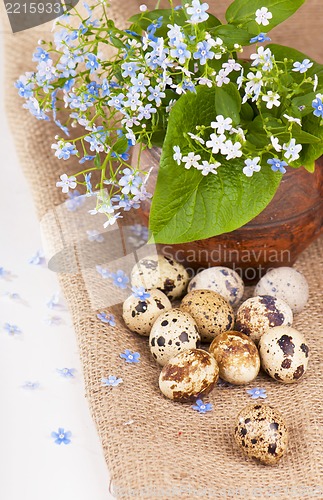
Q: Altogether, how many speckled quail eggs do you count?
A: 11